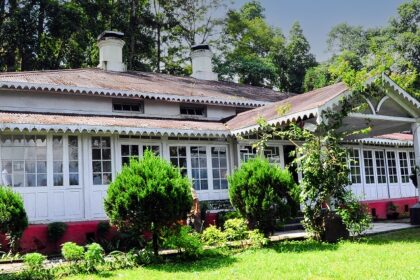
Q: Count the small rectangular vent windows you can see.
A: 2